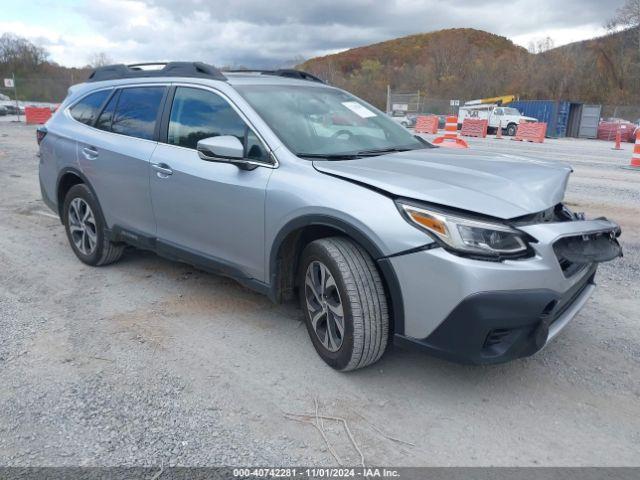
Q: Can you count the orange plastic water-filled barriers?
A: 4